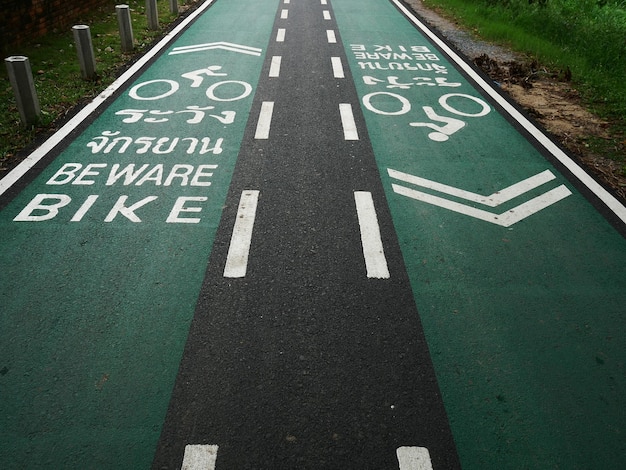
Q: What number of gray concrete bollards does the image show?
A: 5